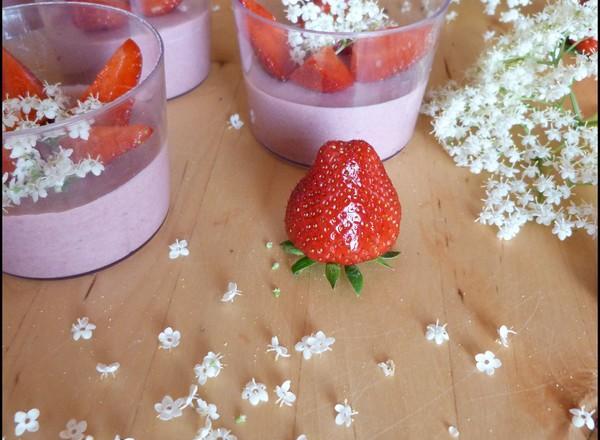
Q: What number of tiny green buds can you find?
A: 4